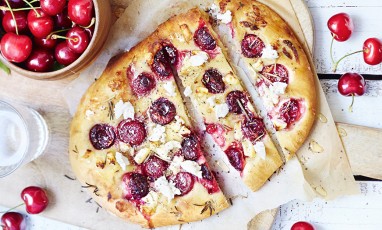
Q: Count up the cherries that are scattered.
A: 6